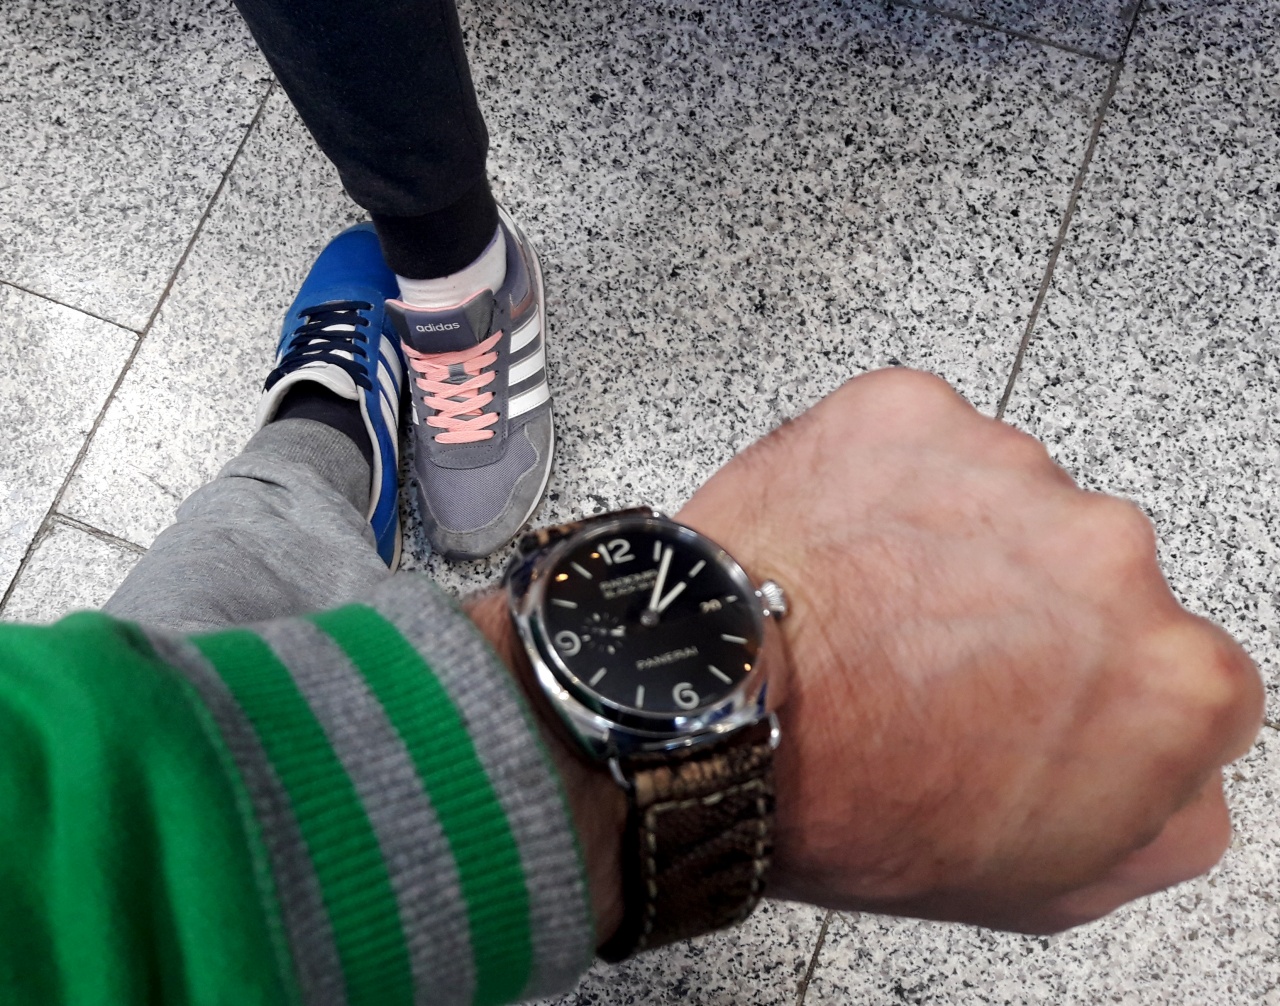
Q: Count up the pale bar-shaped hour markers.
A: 9